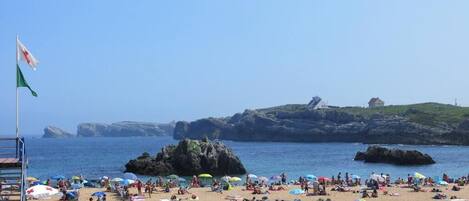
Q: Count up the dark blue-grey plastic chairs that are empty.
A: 0